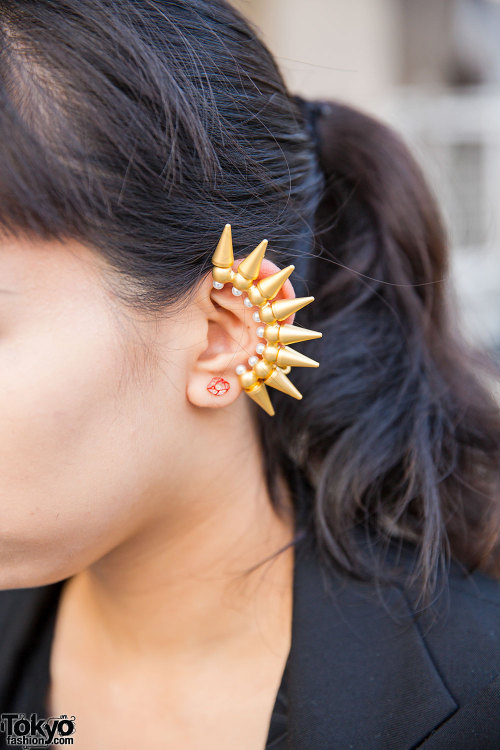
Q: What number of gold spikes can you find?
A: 8